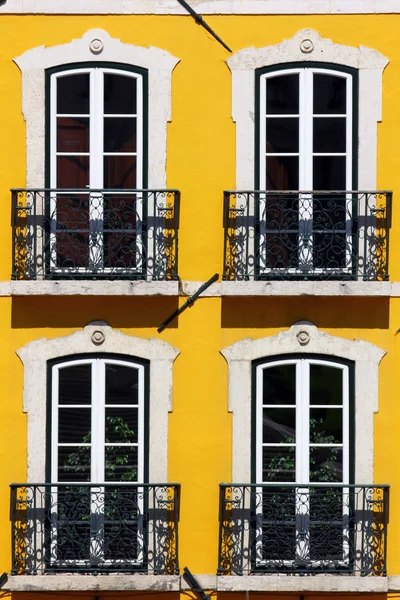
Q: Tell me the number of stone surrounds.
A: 4